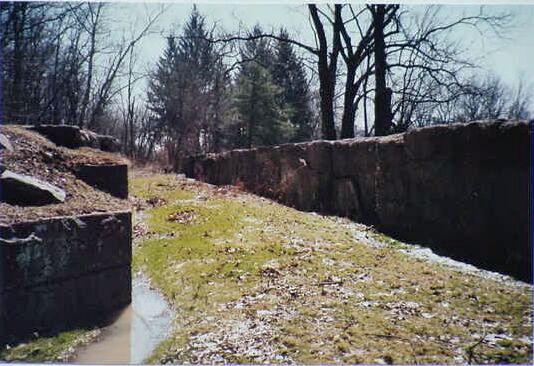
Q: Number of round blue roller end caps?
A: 0